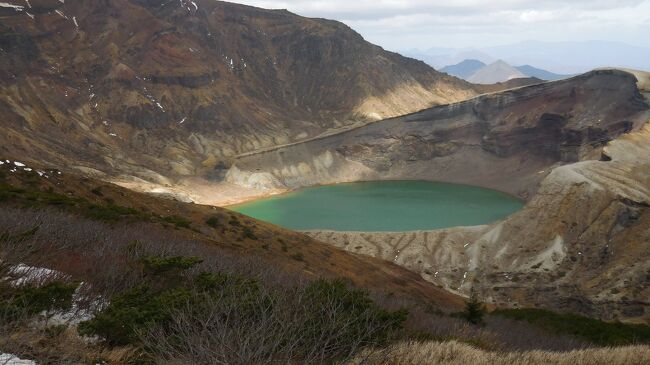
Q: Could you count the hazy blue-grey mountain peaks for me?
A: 3